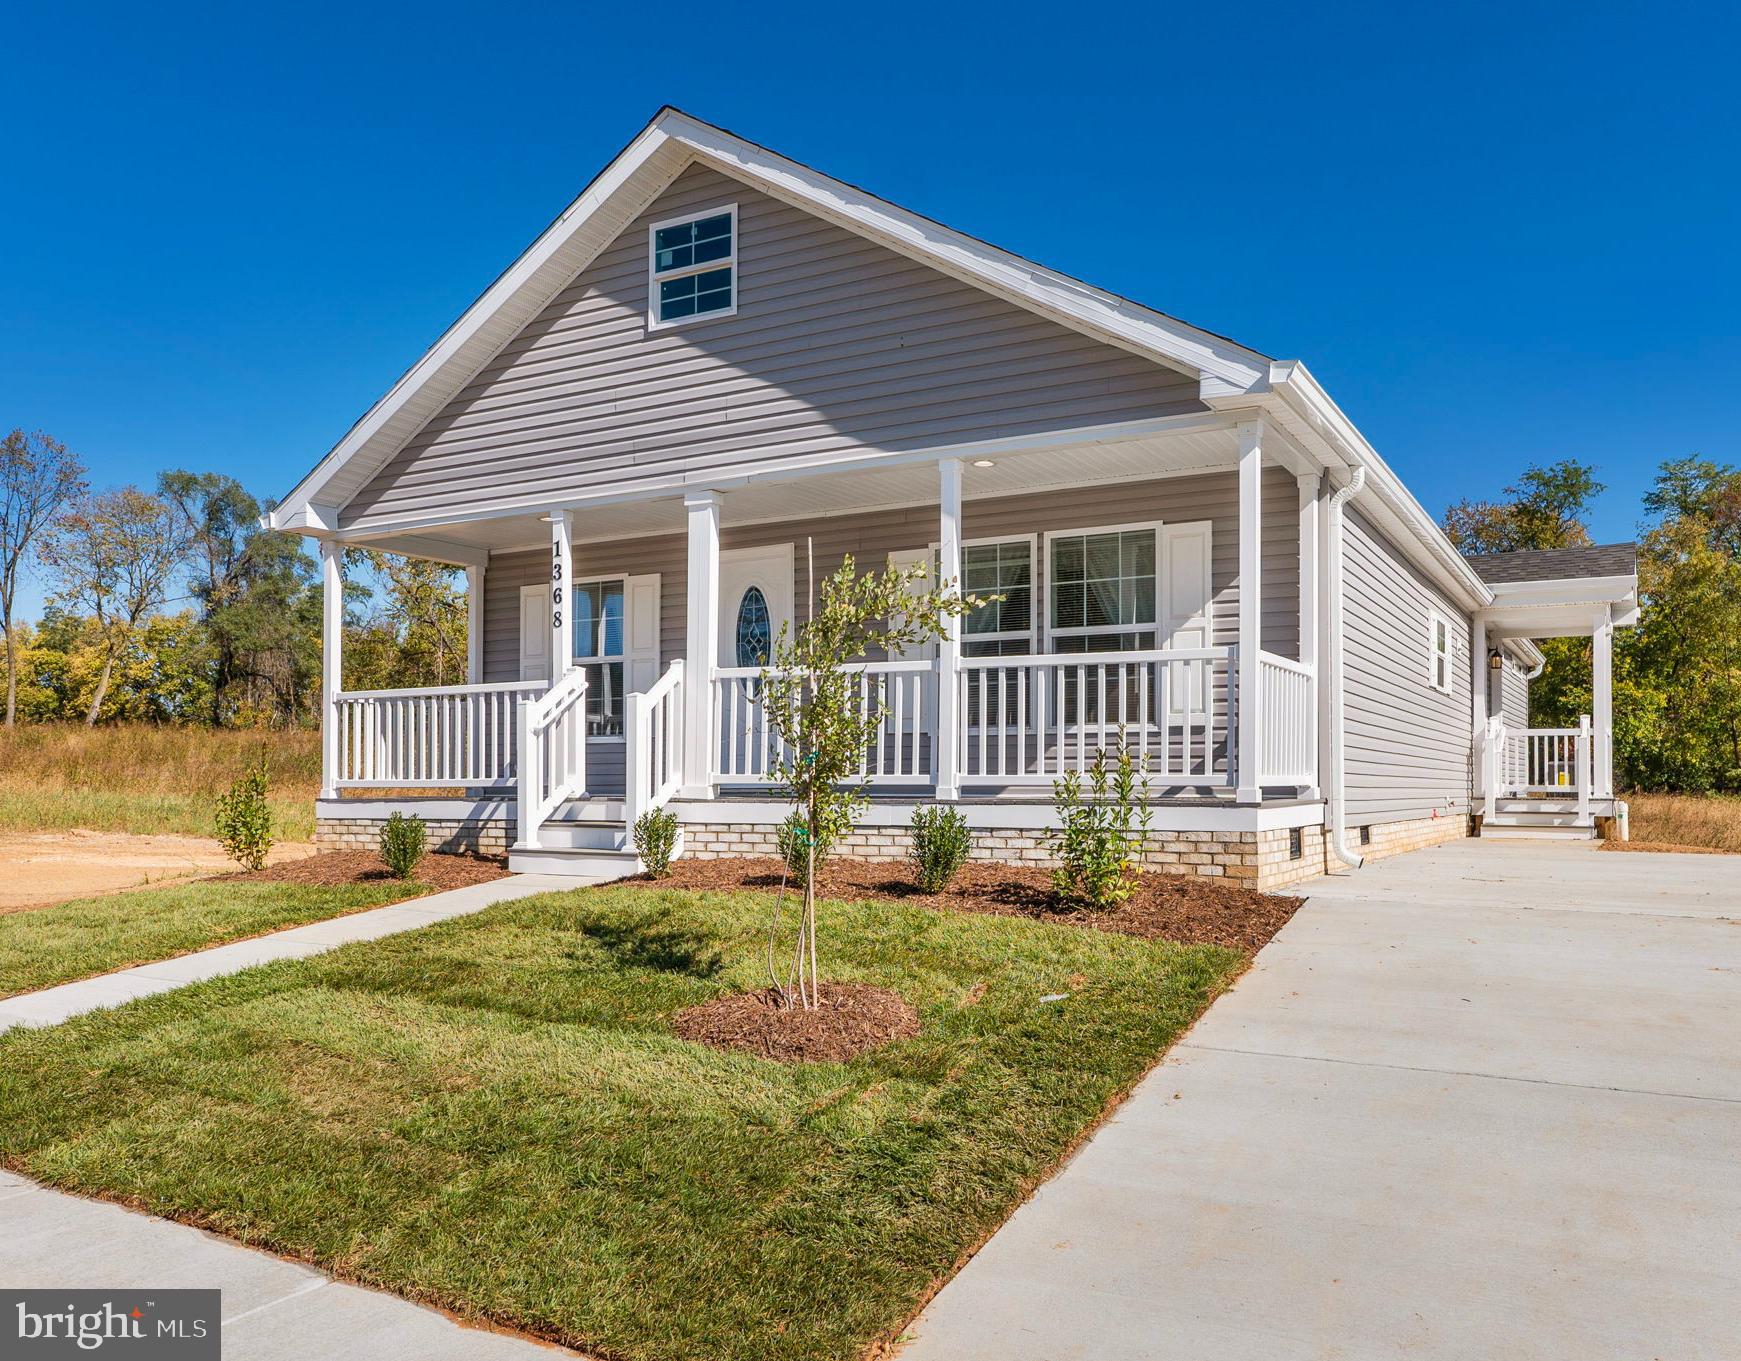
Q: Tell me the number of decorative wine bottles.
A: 0